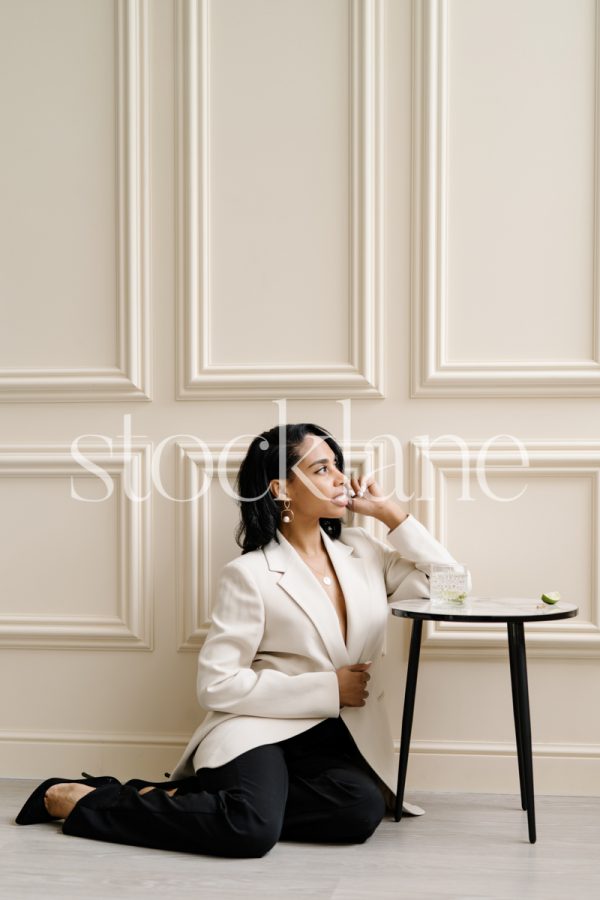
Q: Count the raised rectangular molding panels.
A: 6